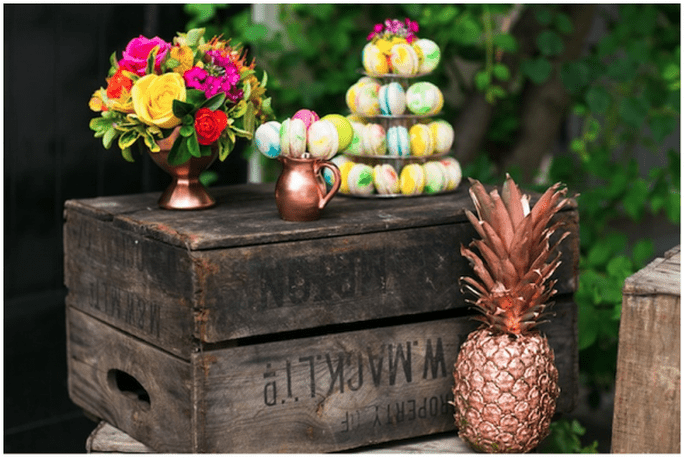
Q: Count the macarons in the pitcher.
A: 5